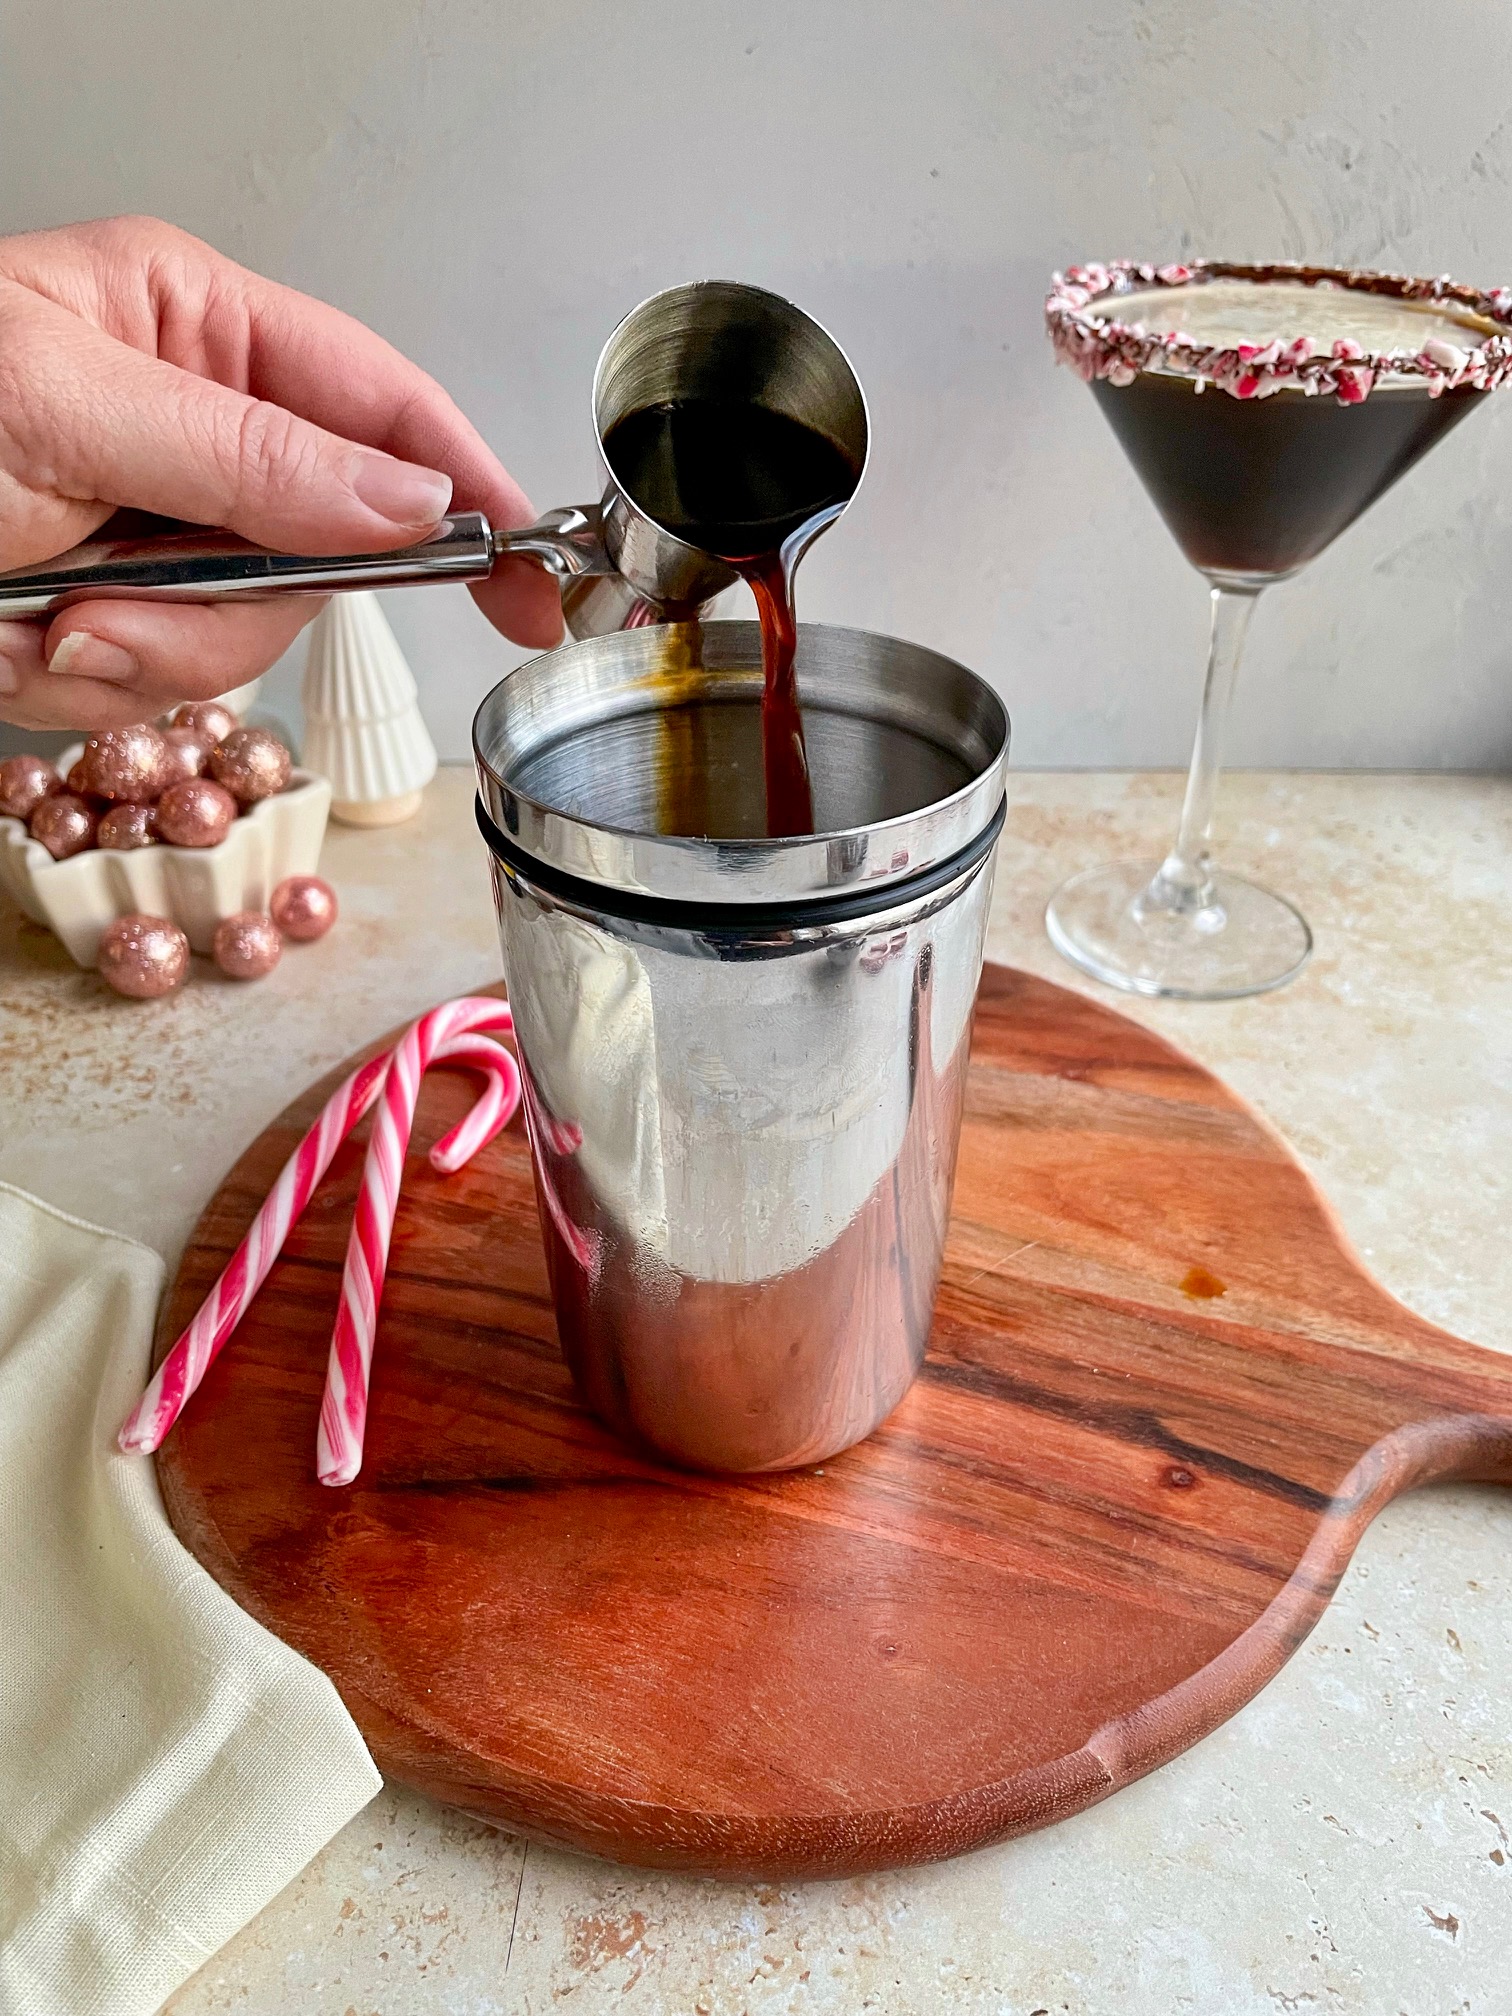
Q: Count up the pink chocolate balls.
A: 12